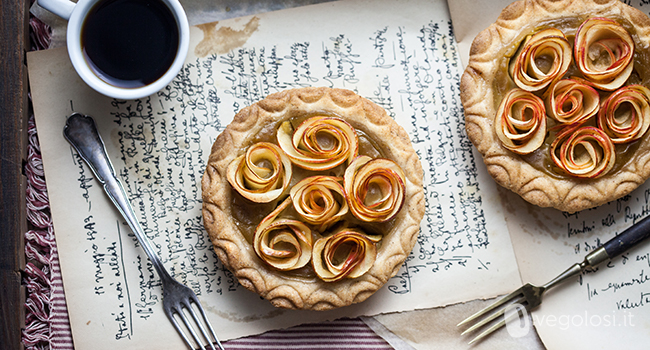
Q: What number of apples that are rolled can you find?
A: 12